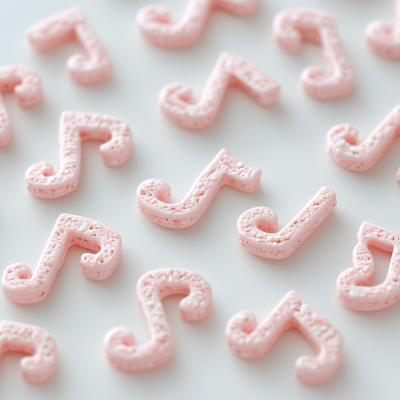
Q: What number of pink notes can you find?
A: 15